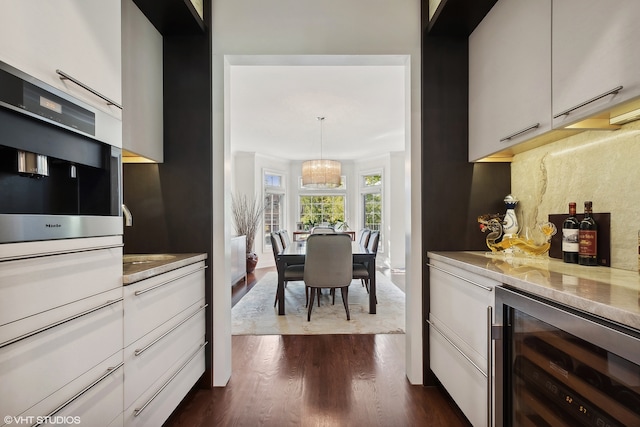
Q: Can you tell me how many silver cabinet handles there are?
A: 11